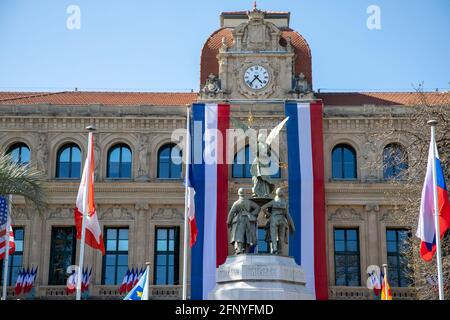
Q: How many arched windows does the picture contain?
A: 7